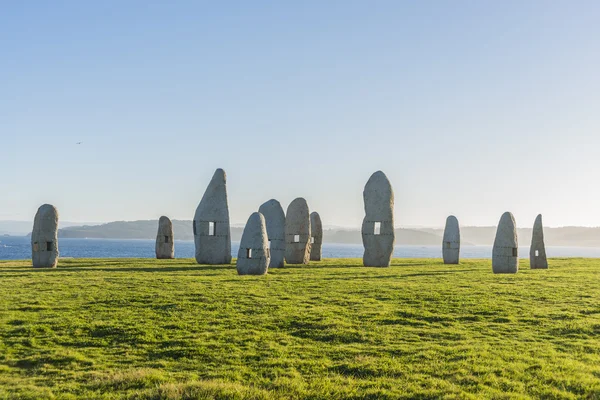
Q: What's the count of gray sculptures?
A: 11